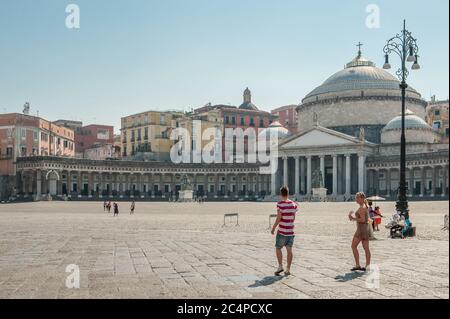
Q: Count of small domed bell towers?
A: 1